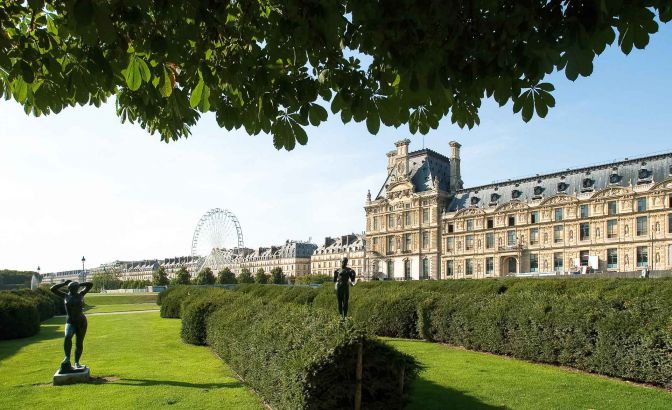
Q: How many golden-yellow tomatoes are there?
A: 0